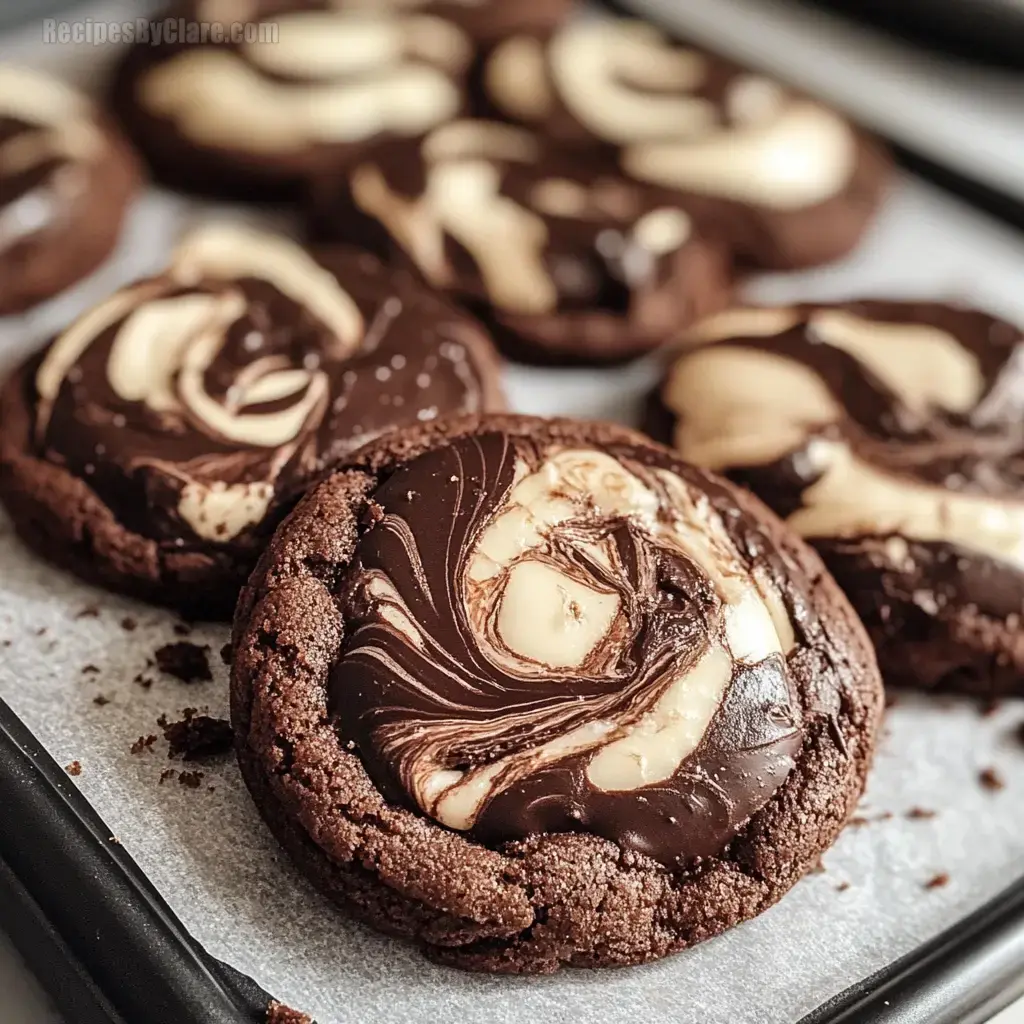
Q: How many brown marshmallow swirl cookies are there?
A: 7